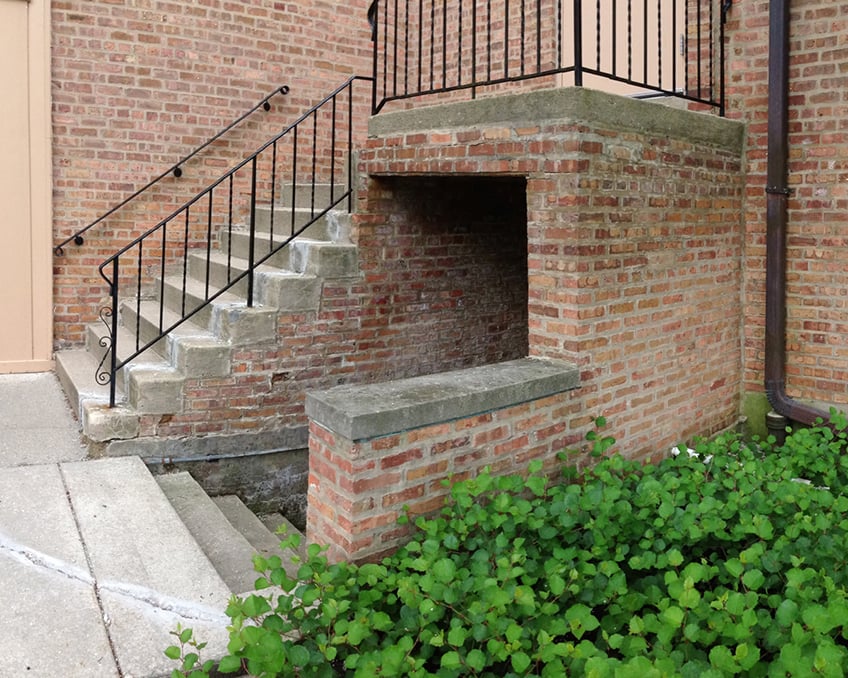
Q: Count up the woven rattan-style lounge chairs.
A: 0